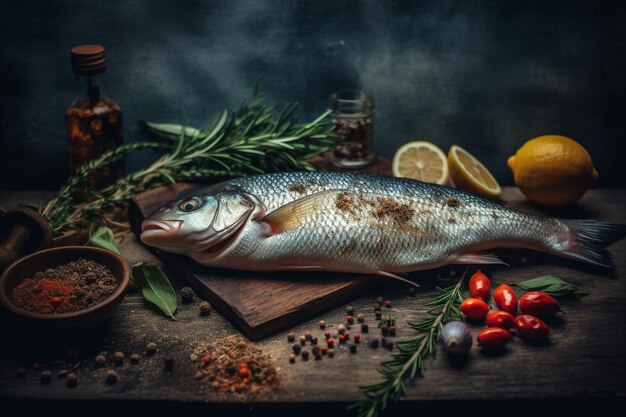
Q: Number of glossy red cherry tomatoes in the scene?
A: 7